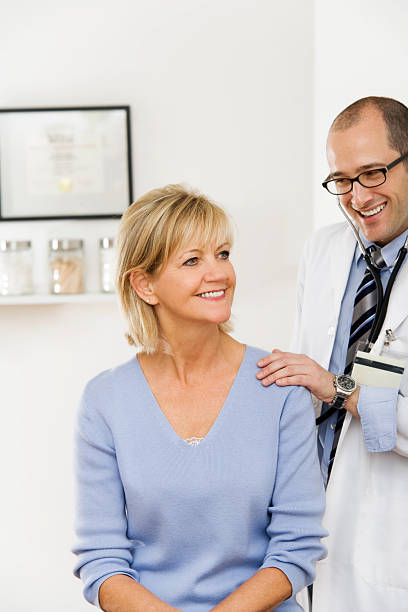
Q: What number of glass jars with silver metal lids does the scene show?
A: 3